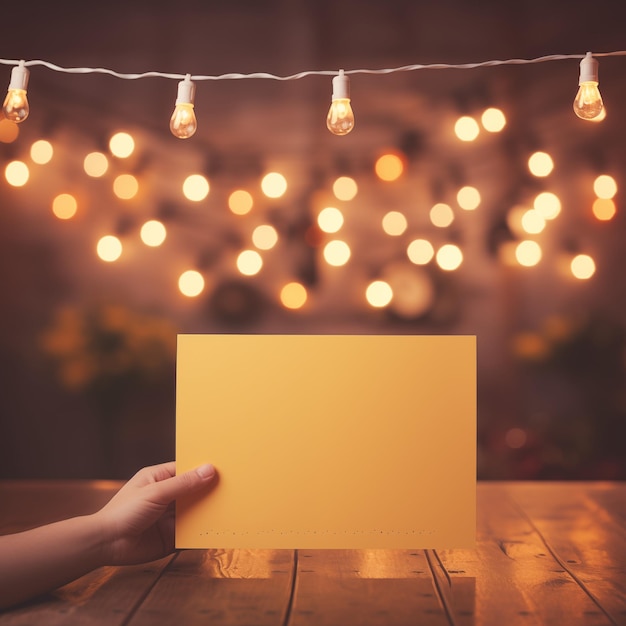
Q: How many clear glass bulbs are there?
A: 4